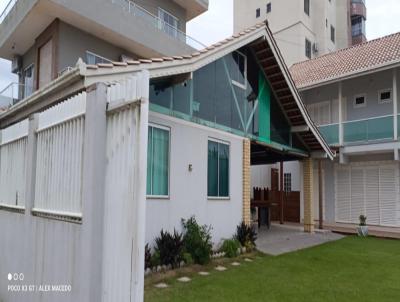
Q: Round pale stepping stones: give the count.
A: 6